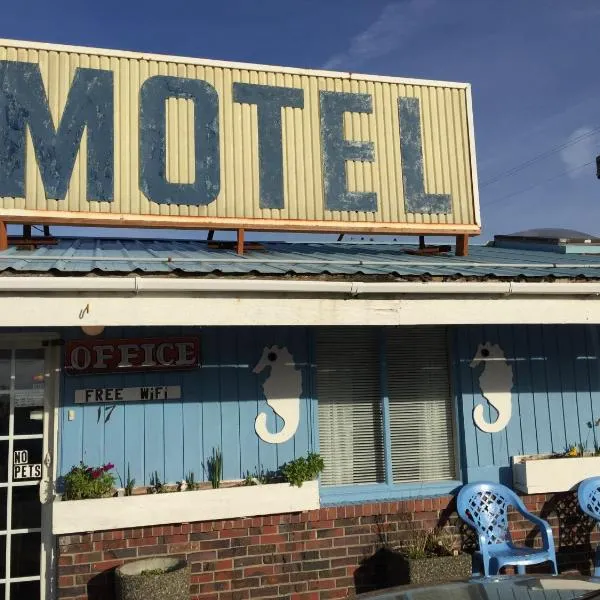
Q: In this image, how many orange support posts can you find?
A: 3